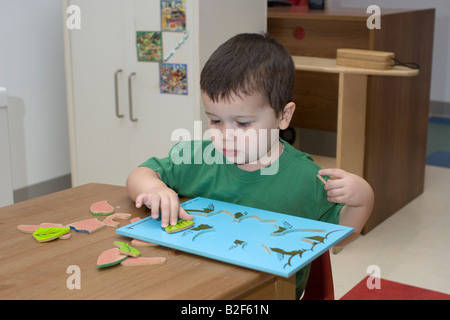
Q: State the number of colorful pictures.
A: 3